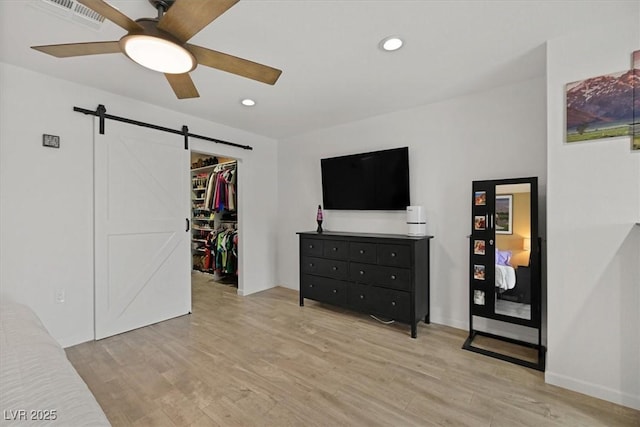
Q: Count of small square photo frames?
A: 5